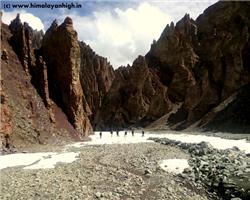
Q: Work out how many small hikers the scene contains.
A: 6